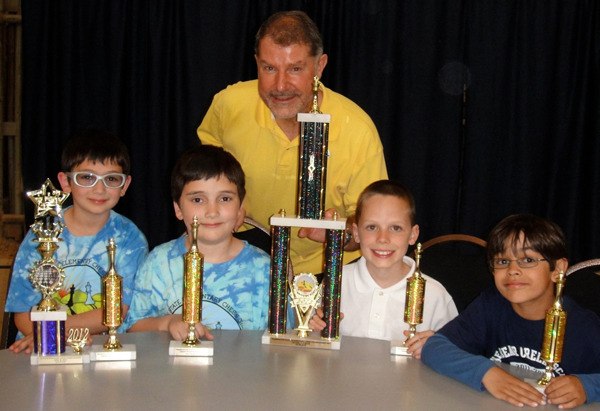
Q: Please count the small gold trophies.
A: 4